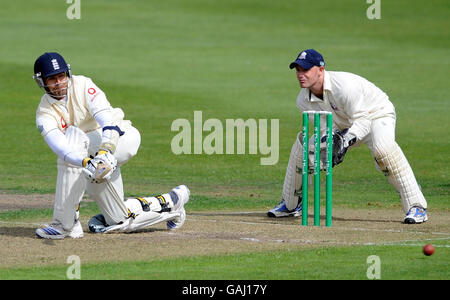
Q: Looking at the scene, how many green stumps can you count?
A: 3